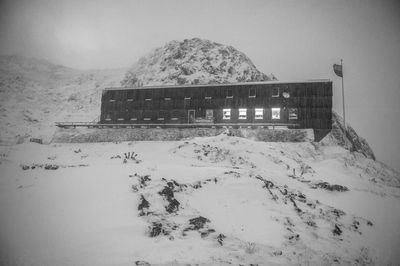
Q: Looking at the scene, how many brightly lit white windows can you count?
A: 4